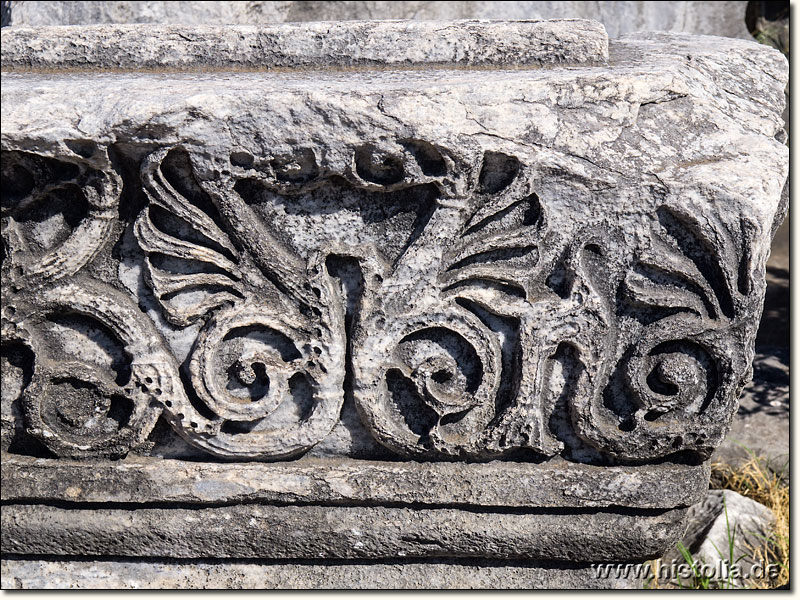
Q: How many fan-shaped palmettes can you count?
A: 3